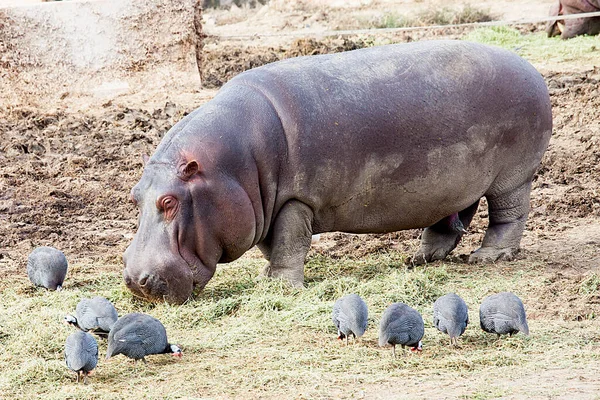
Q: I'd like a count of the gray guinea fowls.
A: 8